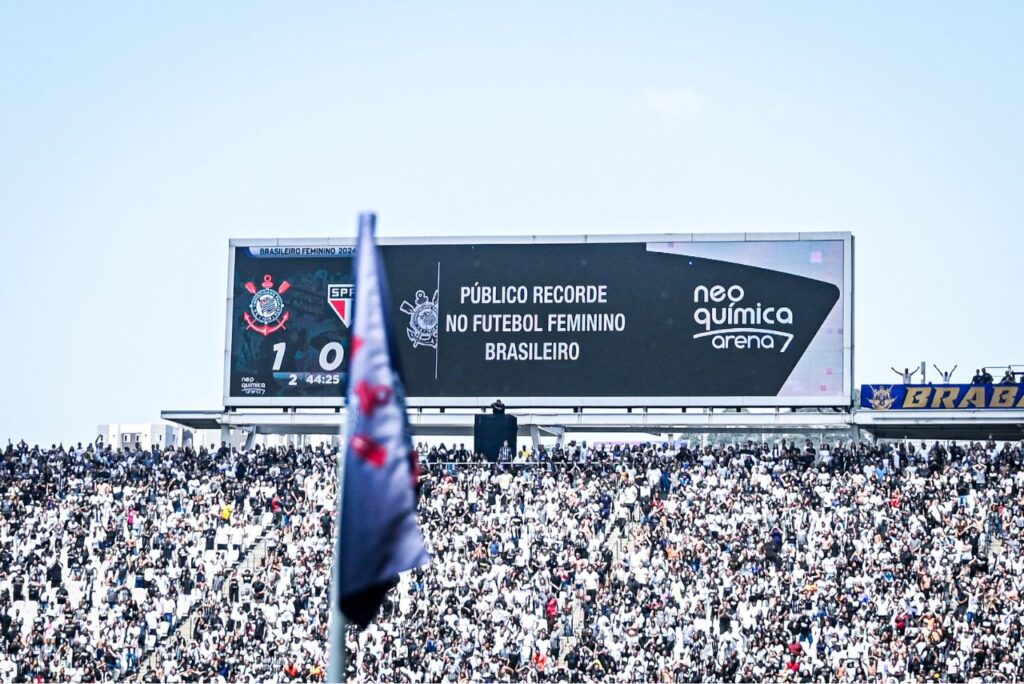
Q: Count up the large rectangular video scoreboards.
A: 1